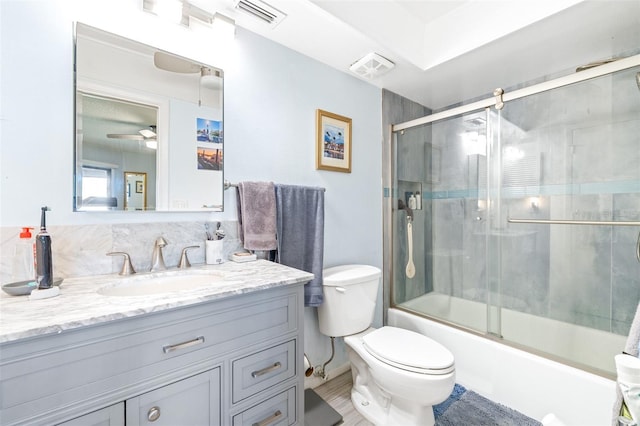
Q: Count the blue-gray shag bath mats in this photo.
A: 1